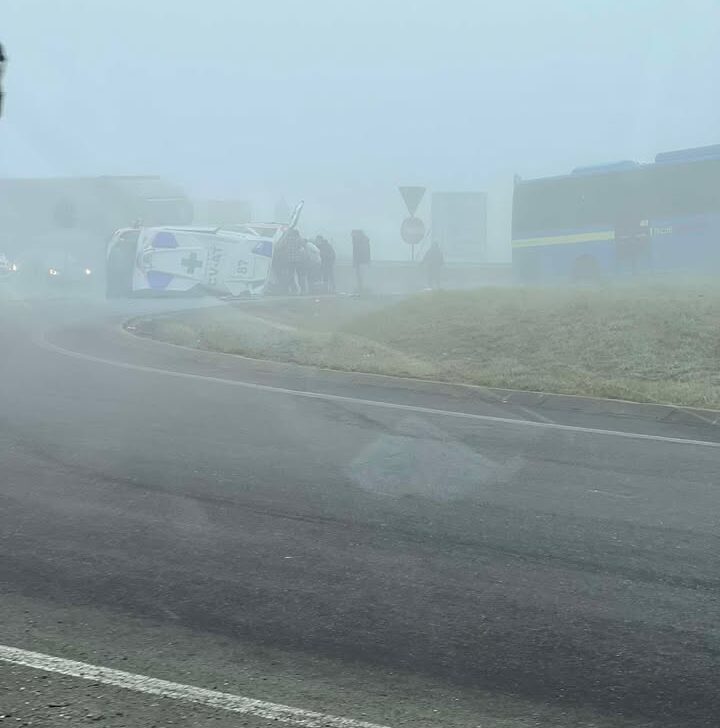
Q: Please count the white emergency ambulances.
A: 1